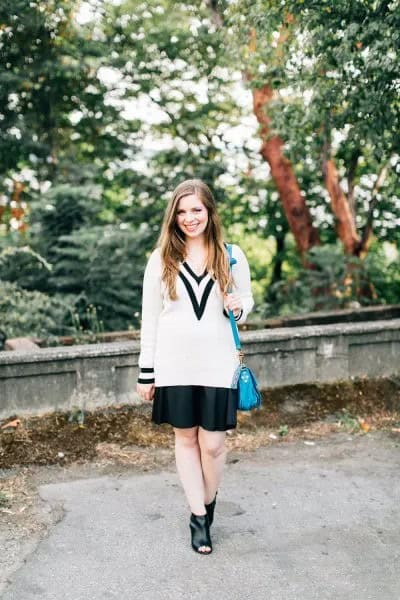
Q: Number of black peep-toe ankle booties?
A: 2